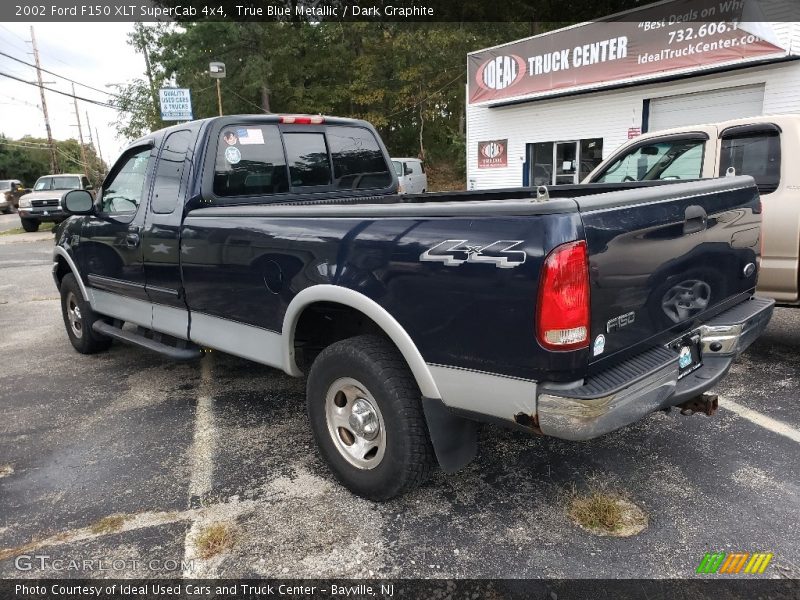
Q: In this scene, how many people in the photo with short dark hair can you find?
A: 0